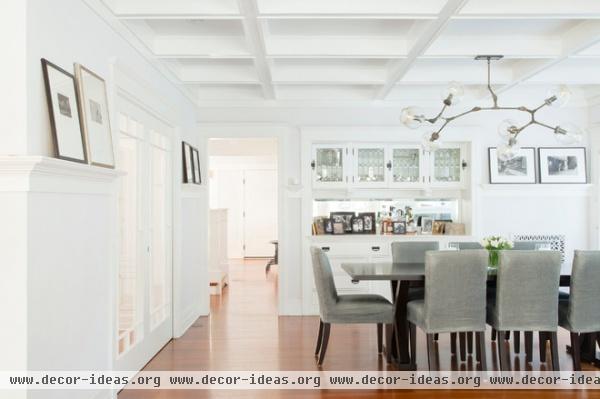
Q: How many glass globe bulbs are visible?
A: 7